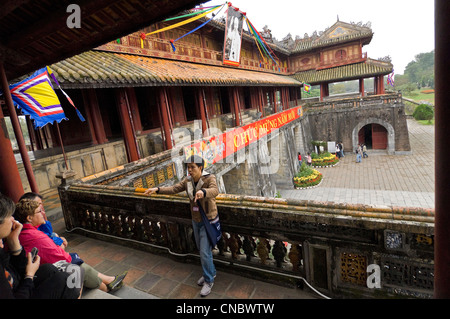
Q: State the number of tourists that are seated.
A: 3